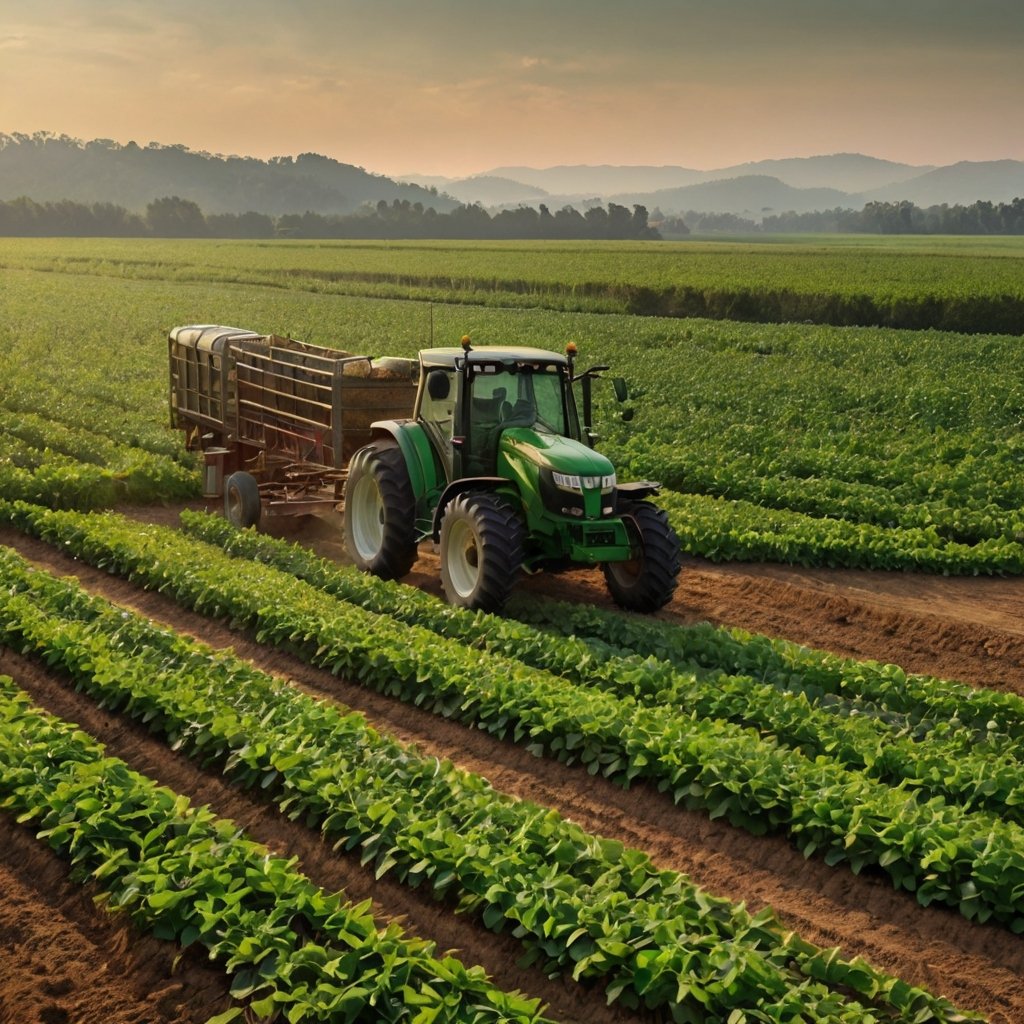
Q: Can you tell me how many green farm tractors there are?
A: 1